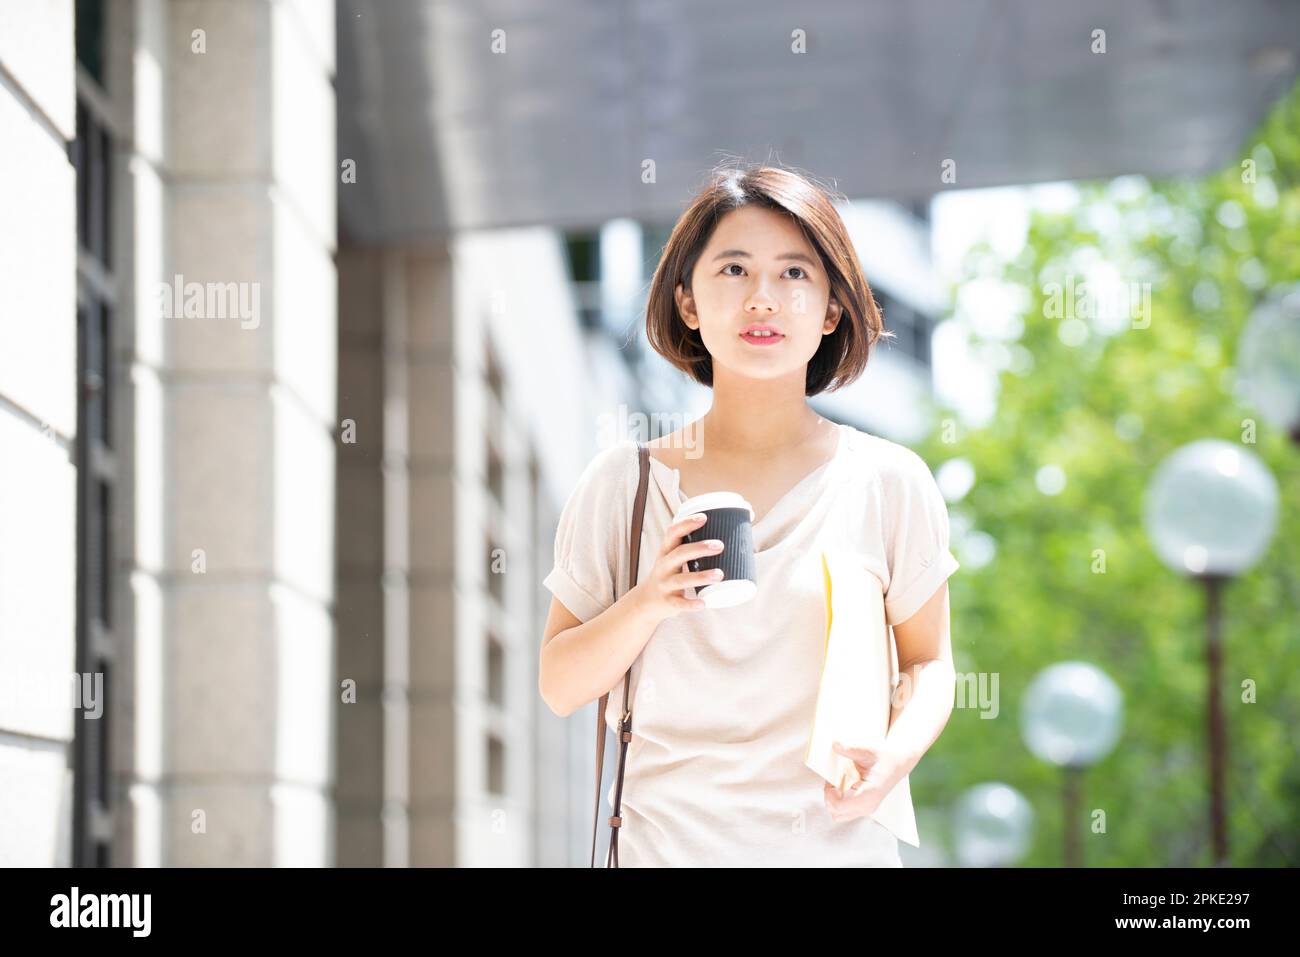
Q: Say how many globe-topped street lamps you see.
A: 4